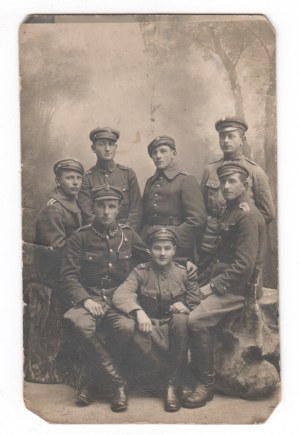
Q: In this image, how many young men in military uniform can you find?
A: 7